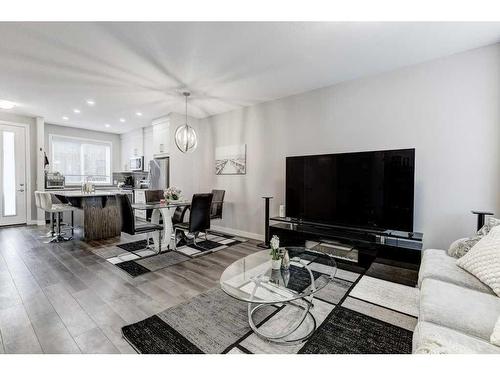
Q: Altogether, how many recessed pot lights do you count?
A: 6